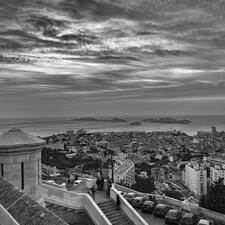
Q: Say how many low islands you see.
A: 3